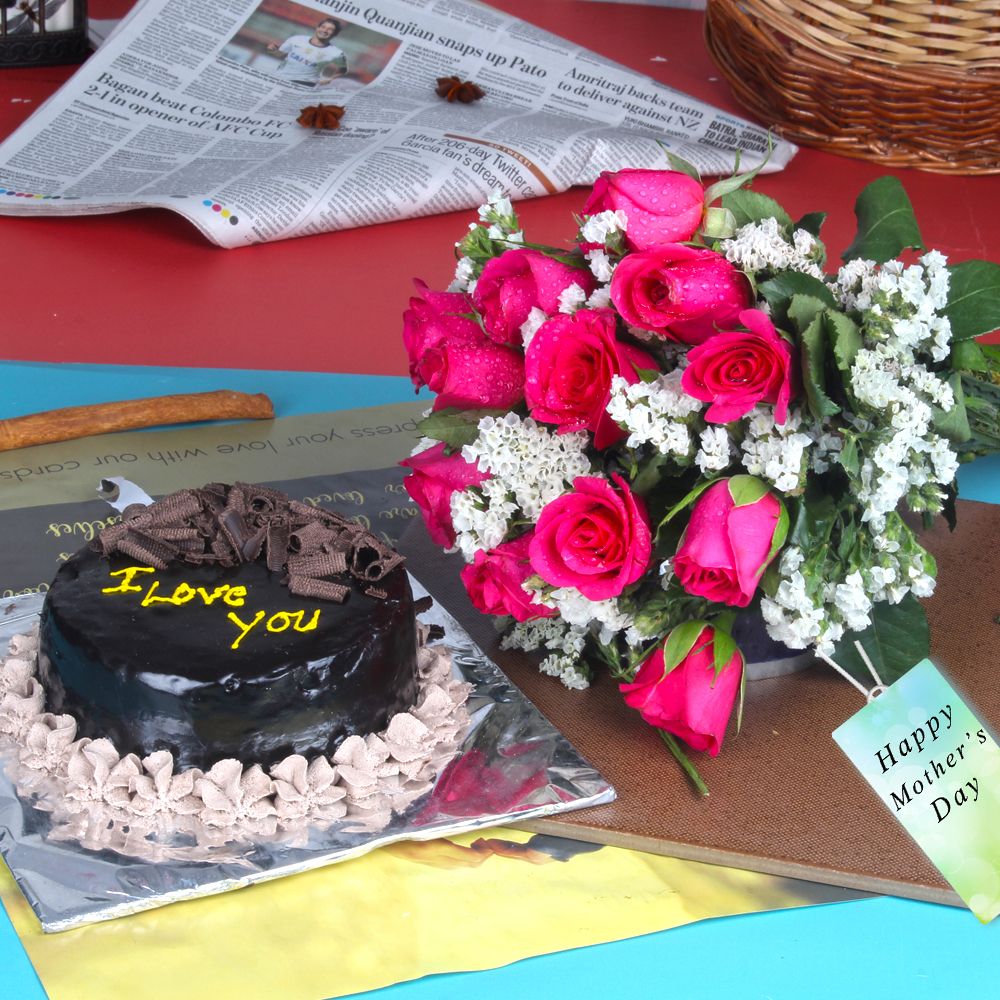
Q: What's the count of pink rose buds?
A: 12